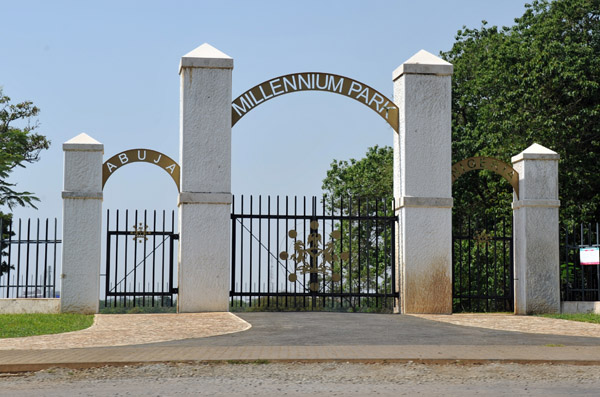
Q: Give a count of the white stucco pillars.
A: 4